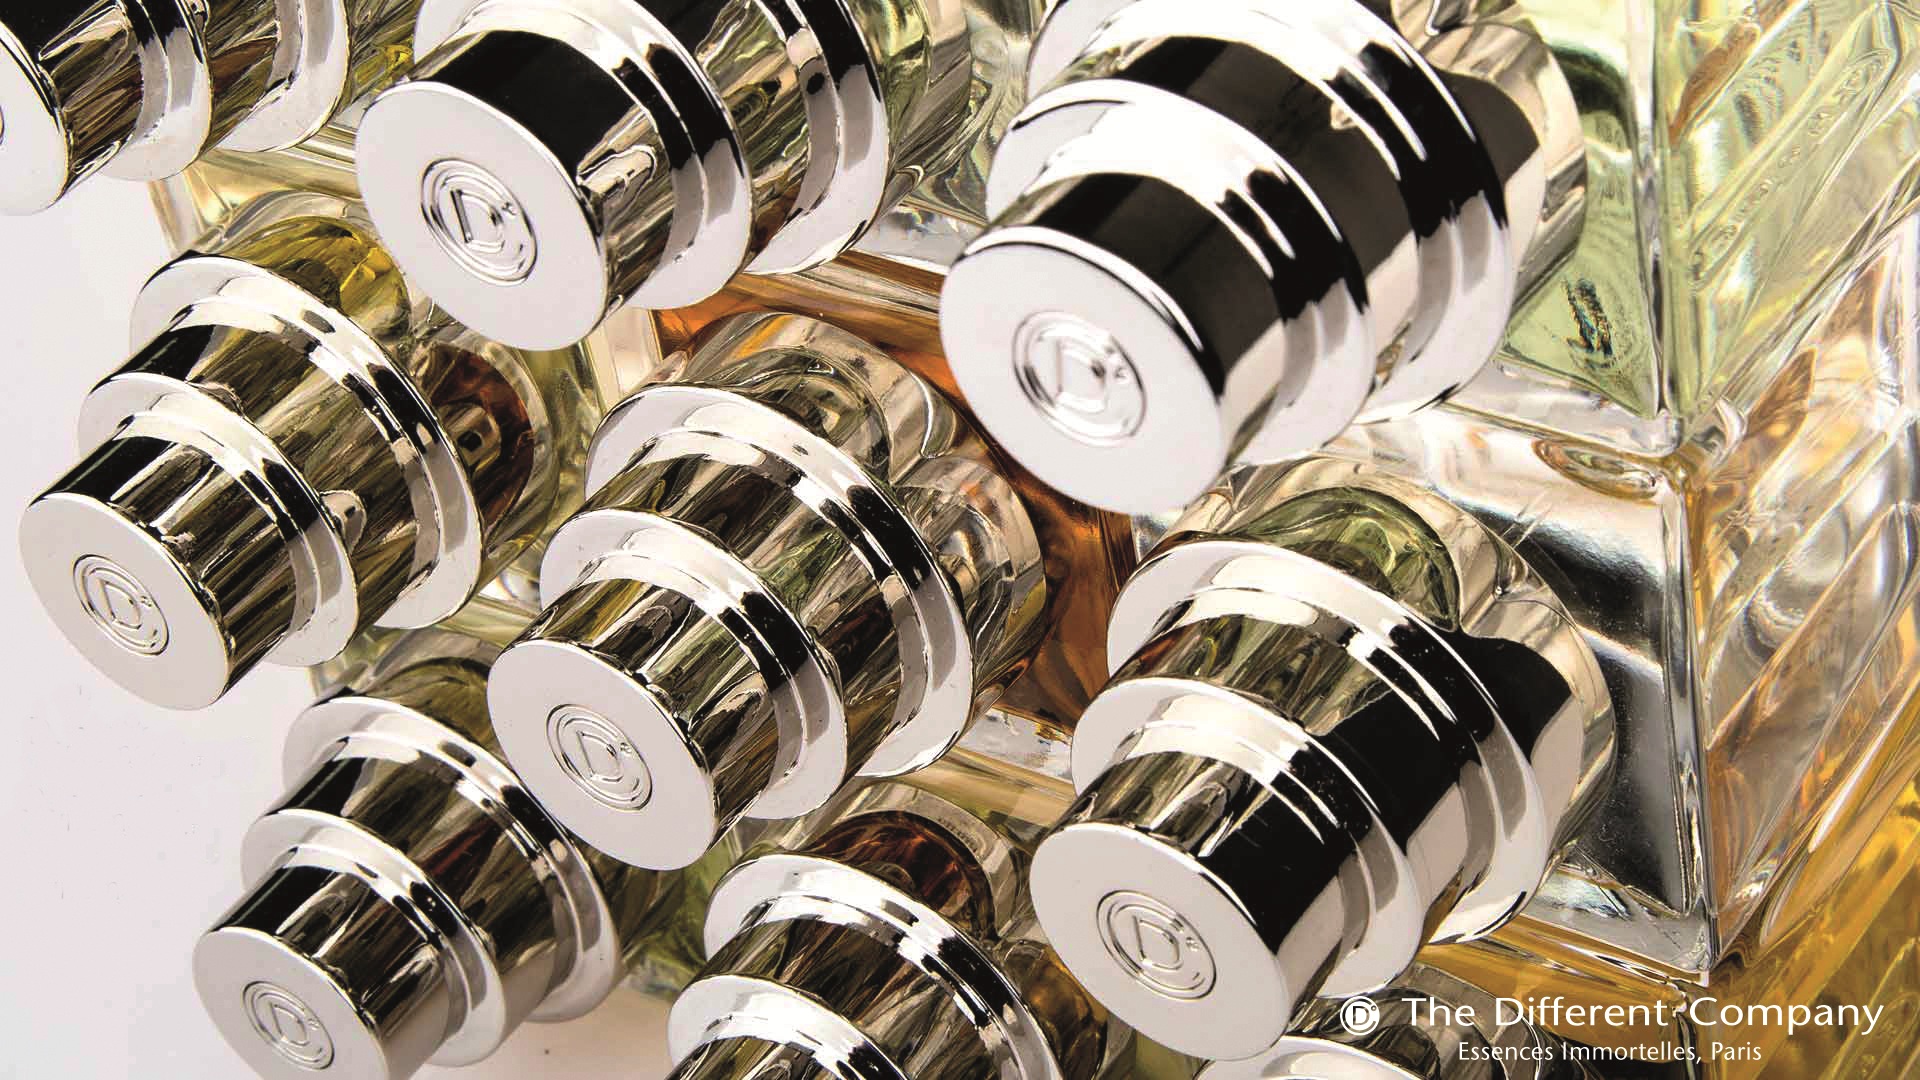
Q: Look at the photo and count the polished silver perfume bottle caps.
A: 9